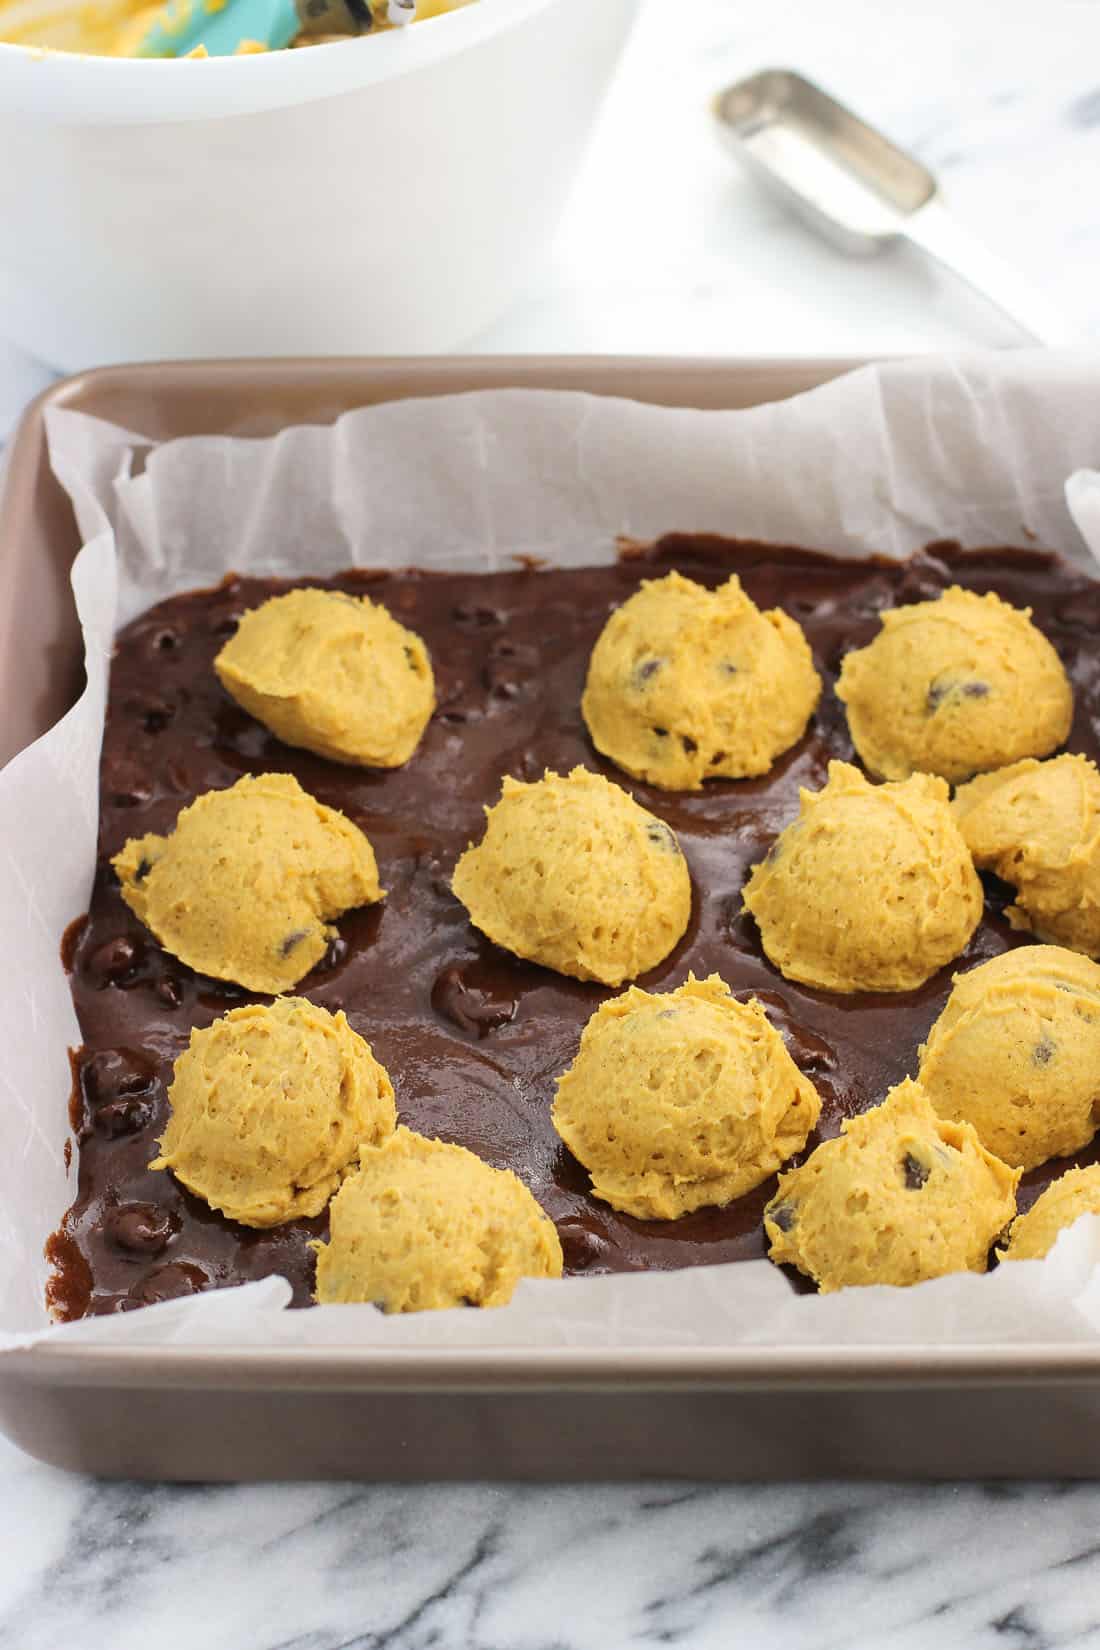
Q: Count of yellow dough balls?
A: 13